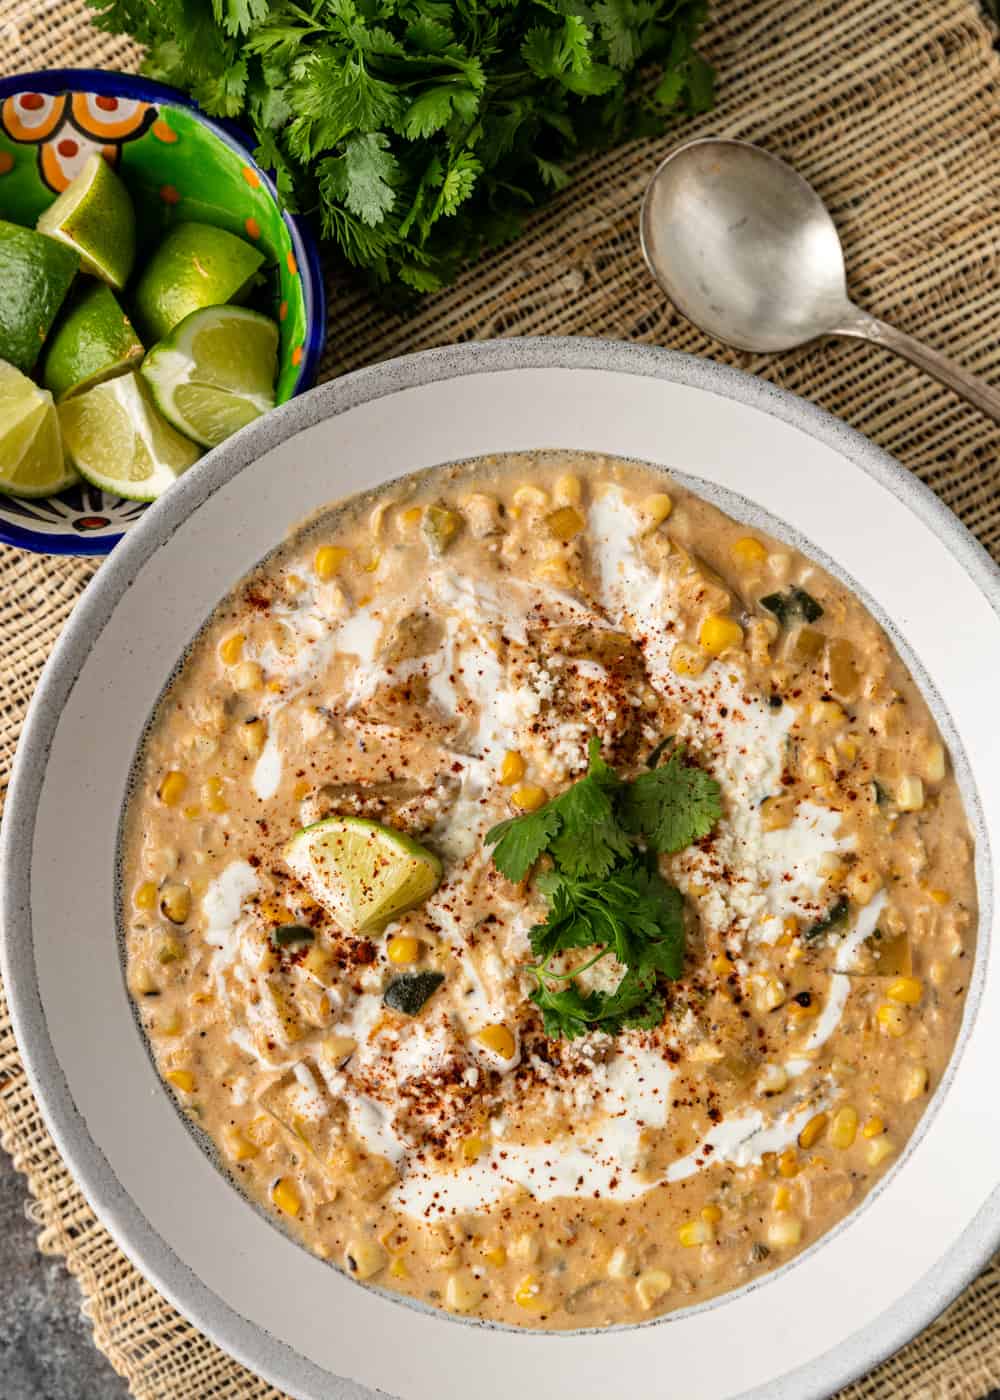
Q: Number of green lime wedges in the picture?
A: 8